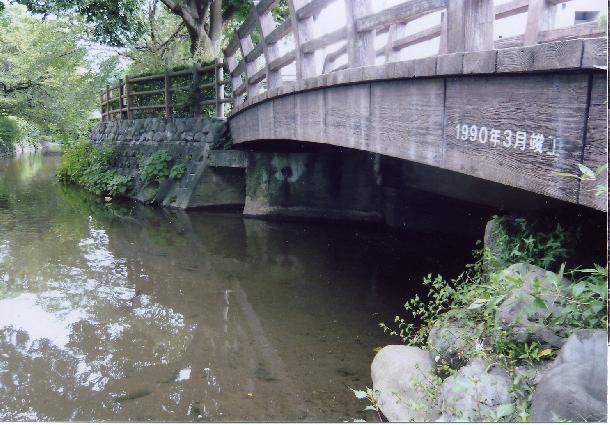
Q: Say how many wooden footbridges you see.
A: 1